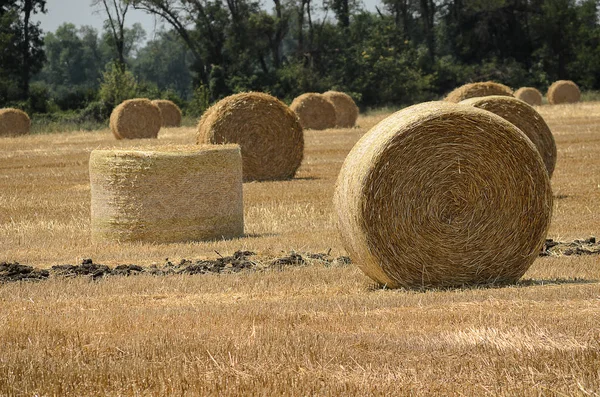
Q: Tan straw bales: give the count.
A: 12